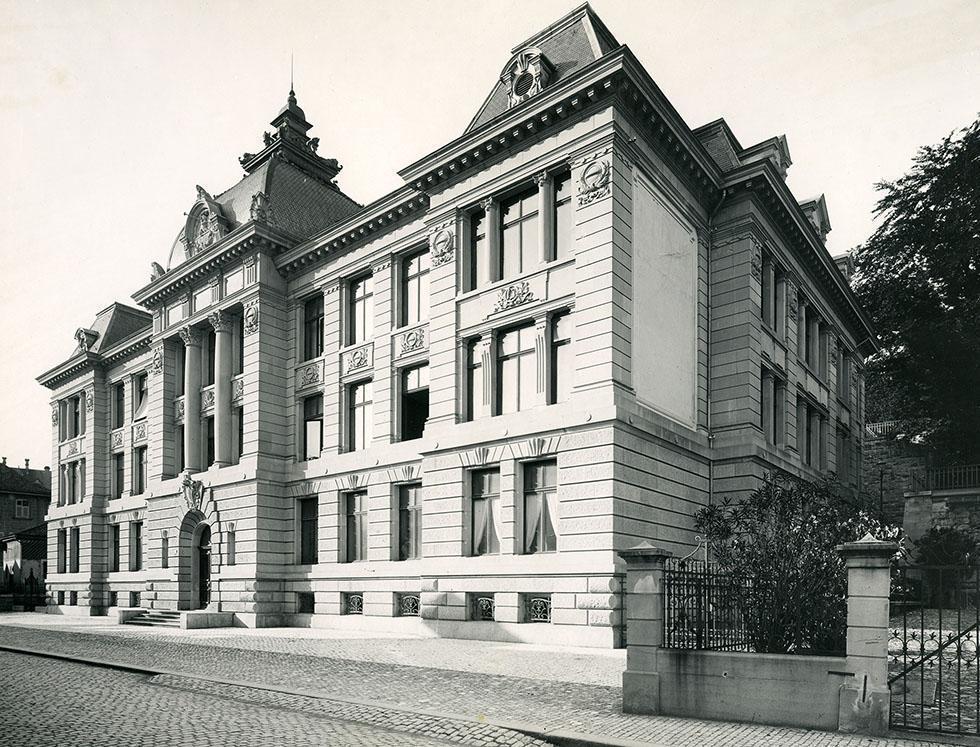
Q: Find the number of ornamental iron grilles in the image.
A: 4